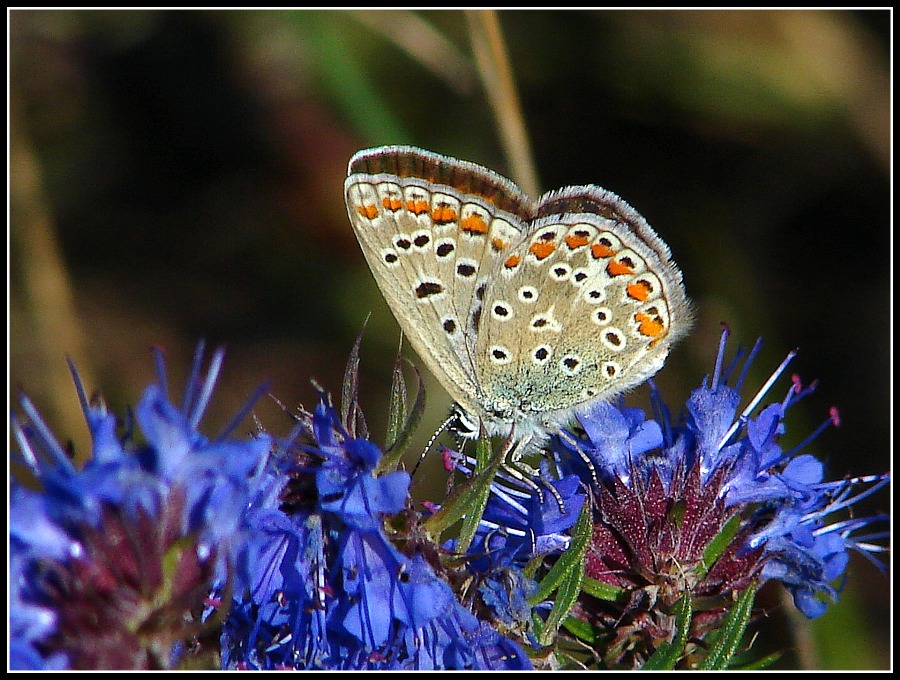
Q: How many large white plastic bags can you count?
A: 0